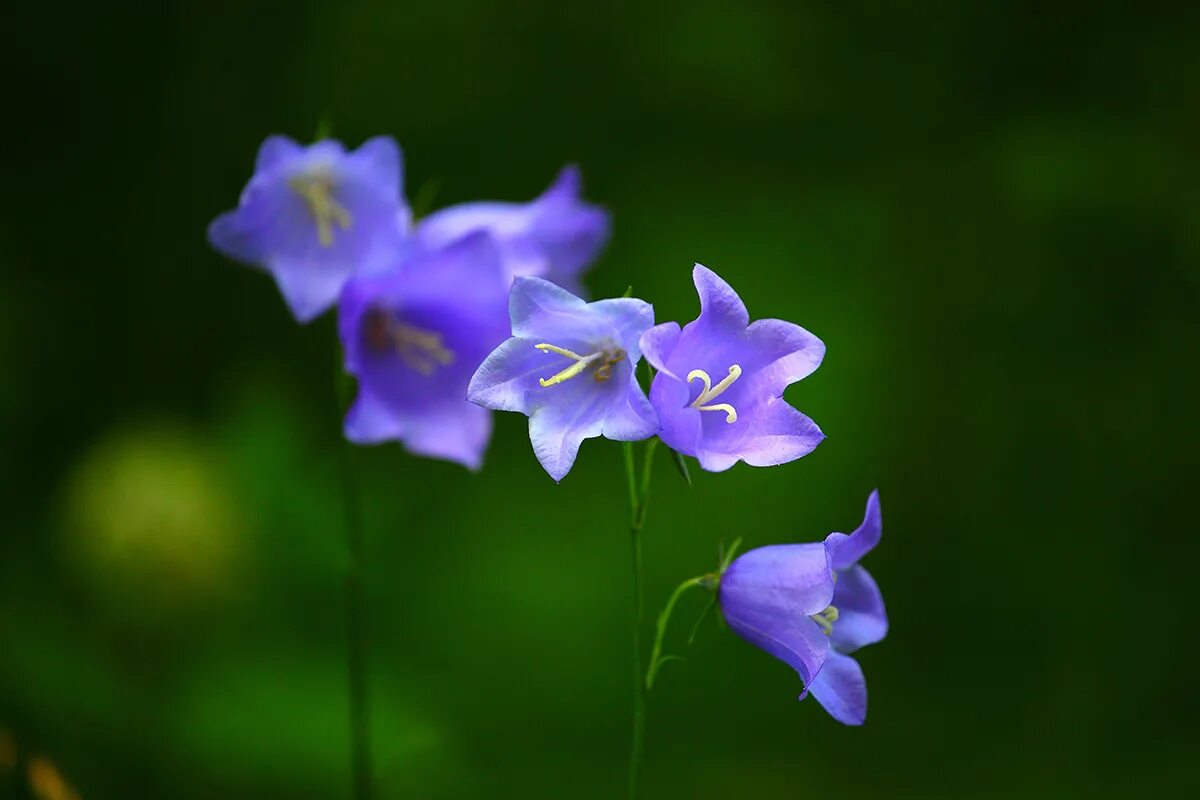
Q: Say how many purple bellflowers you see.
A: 6